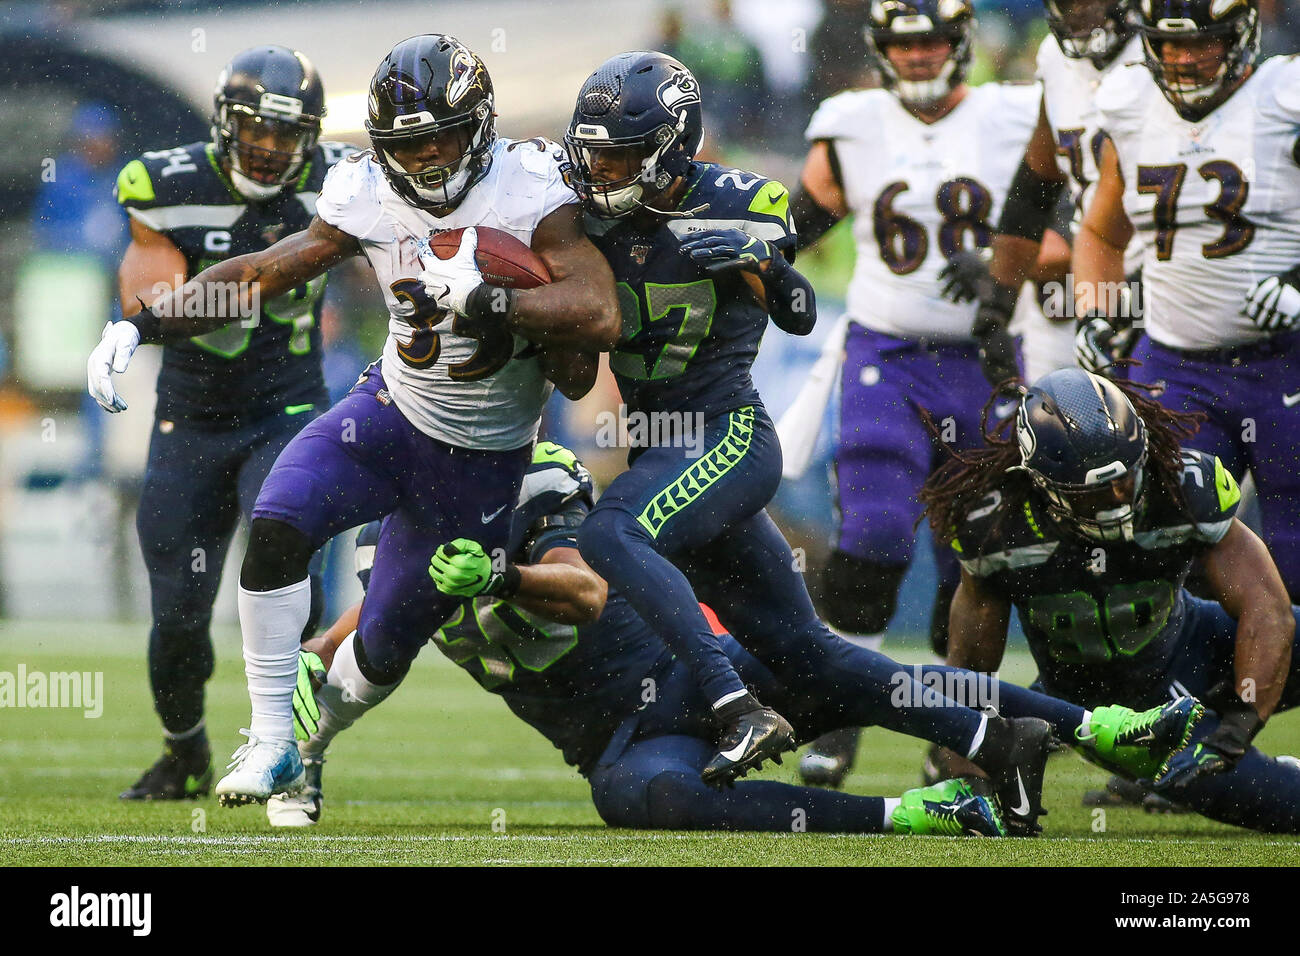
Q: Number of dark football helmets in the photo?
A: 7